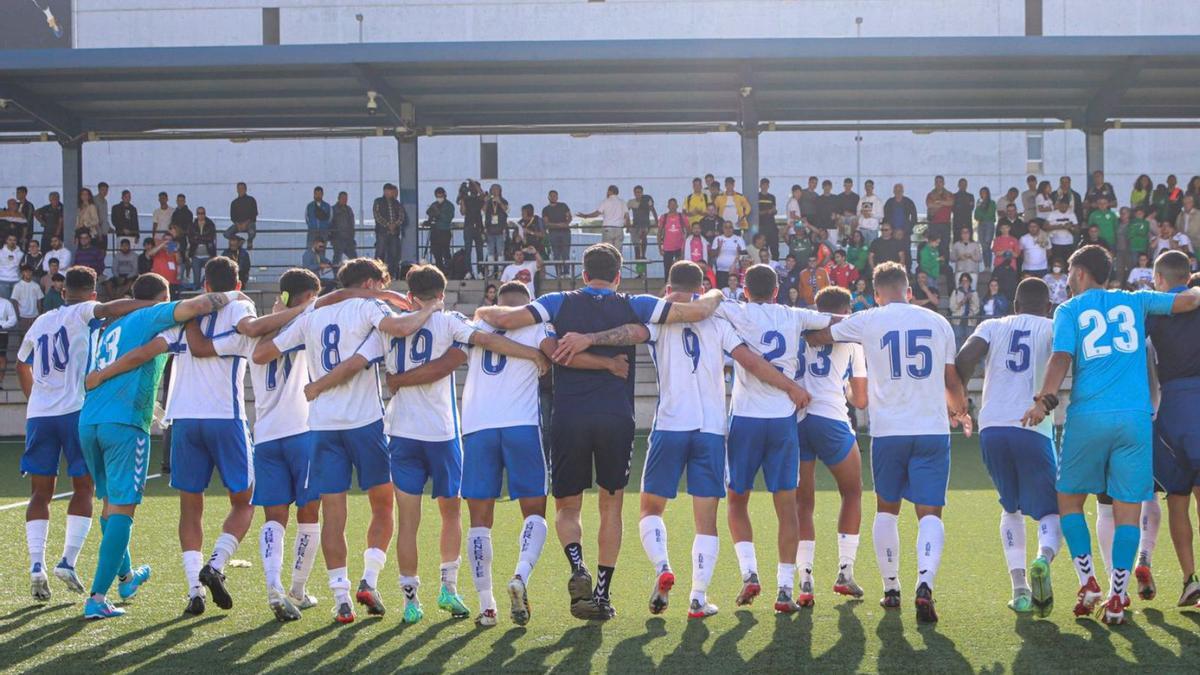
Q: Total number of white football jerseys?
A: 11